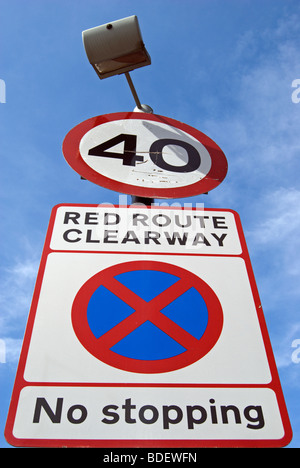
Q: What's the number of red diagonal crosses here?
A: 1